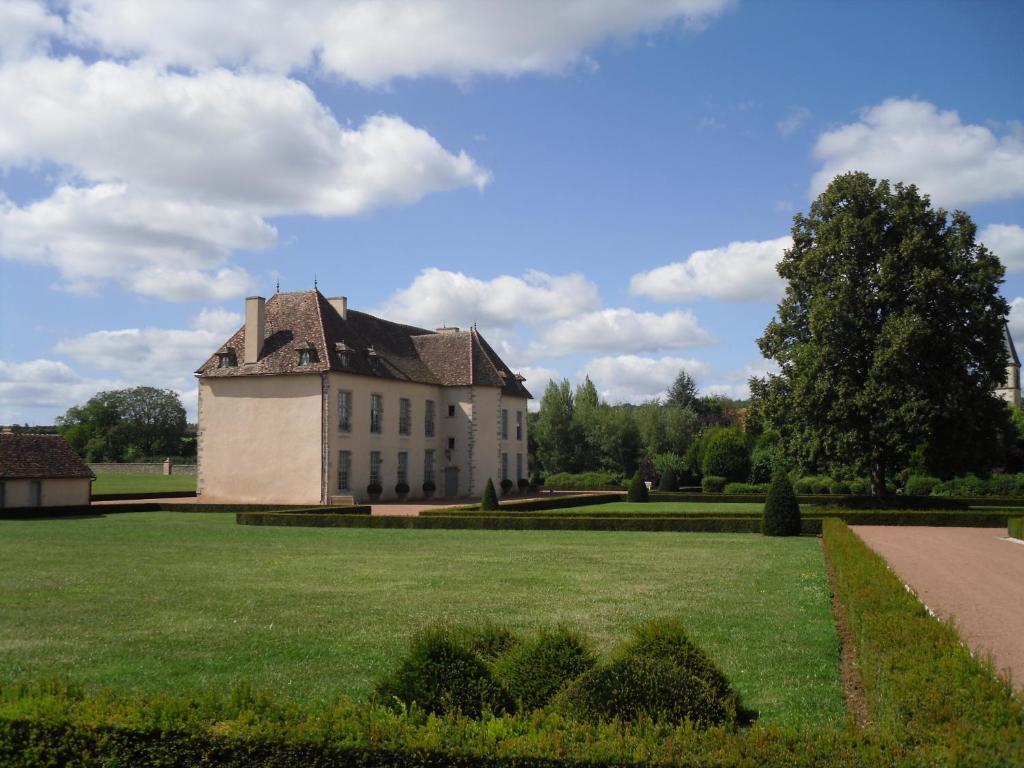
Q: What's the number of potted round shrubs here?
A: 5